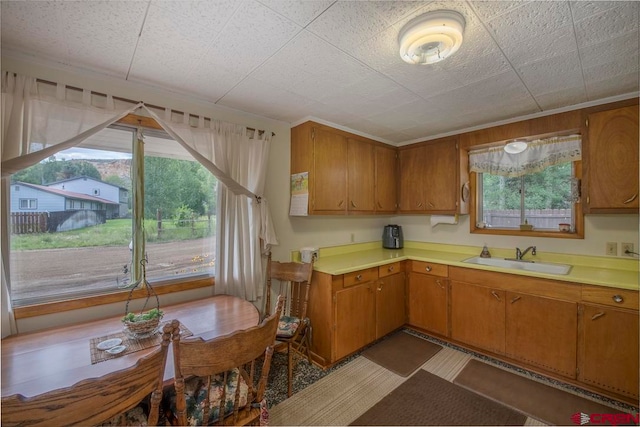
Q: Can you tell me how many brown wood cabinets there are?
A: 12